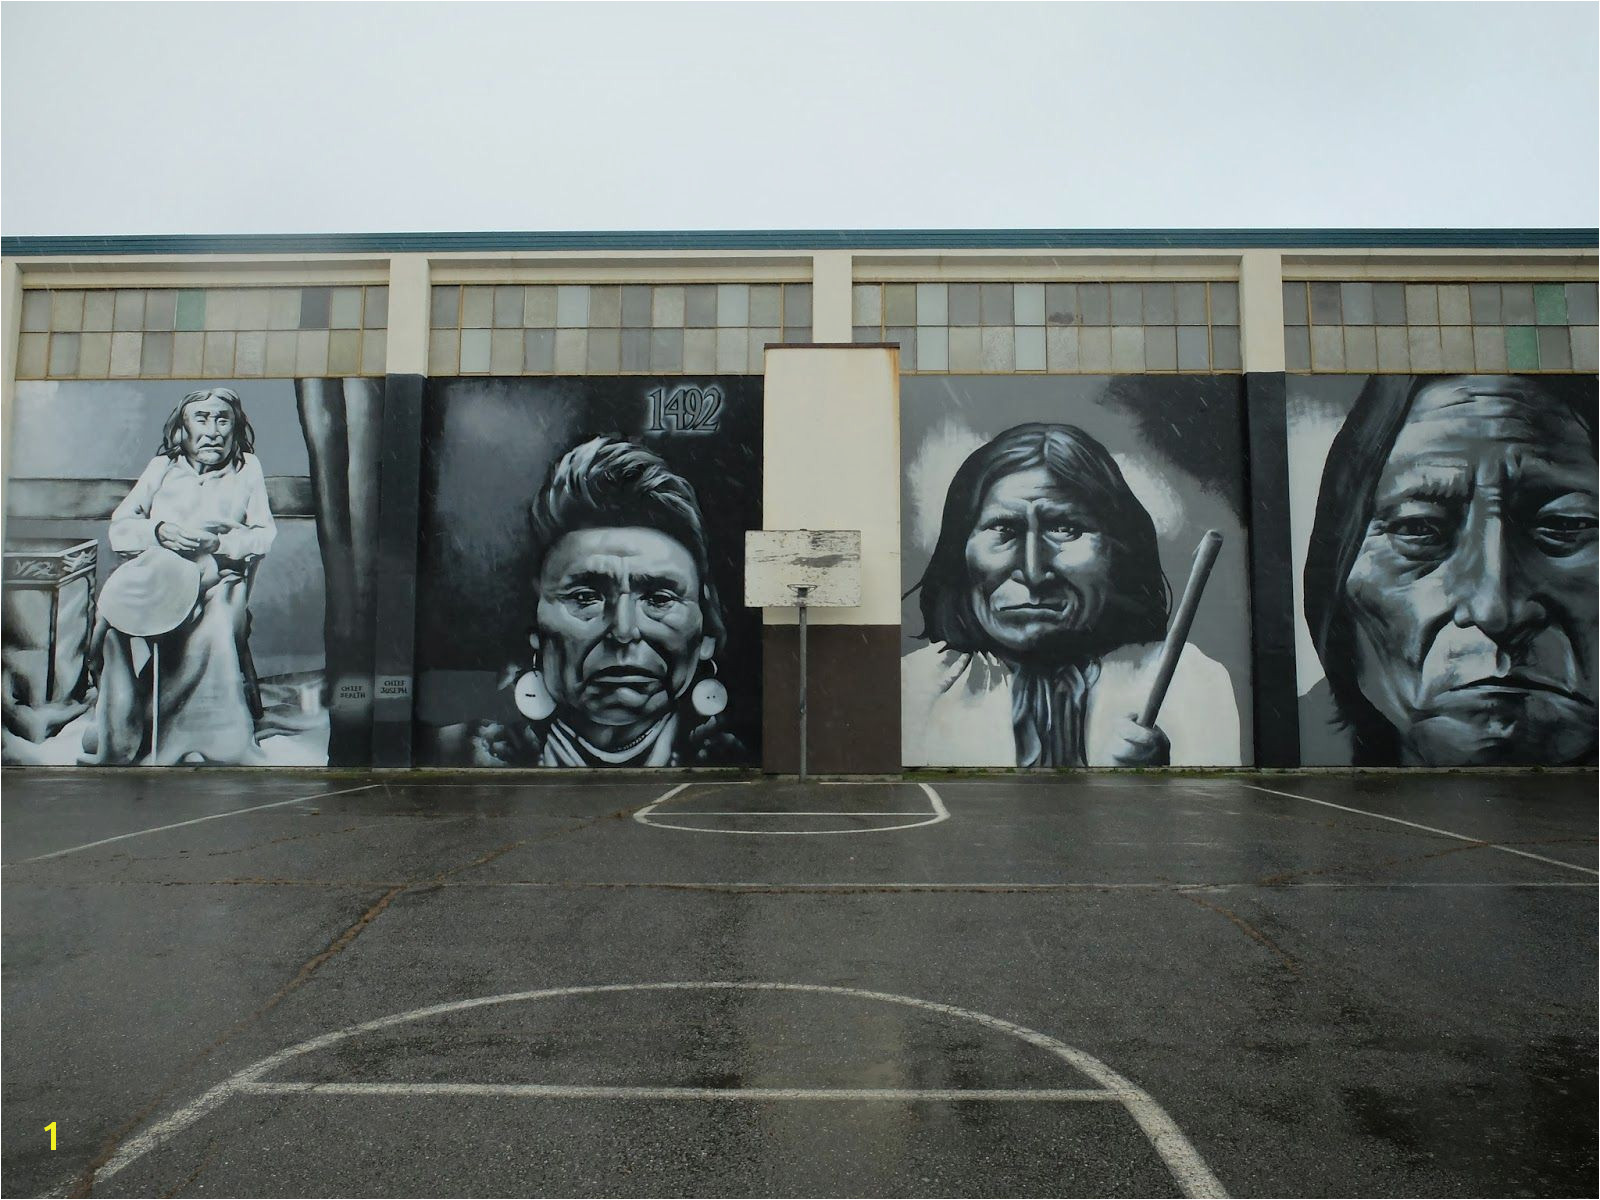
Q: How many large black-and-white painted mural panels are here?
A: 4